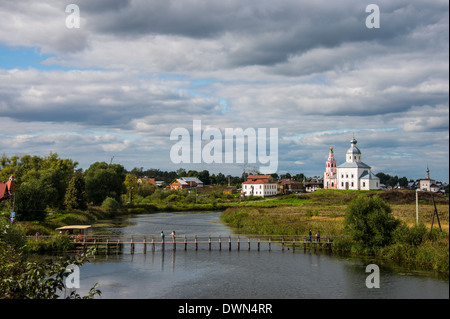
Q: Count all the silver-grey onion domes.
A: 1